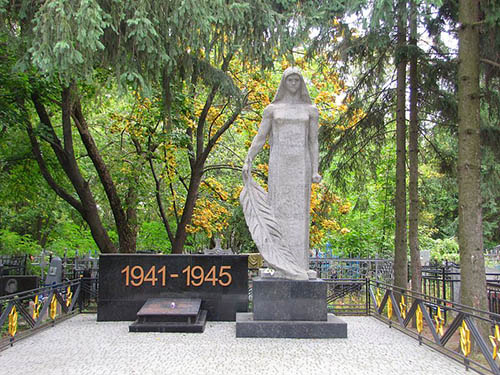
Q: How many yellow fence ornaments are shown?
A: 11